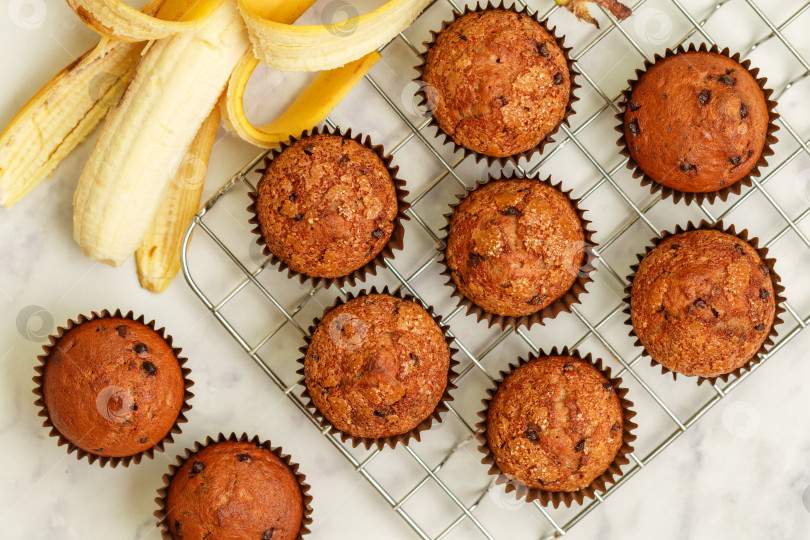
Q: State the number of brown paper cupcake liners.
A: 9